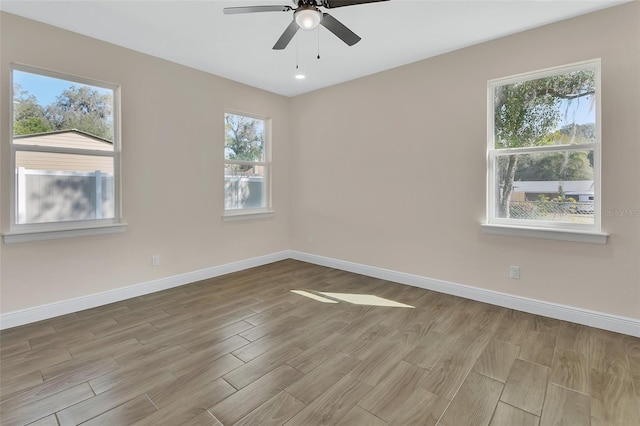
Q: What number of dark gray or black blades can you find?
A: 4